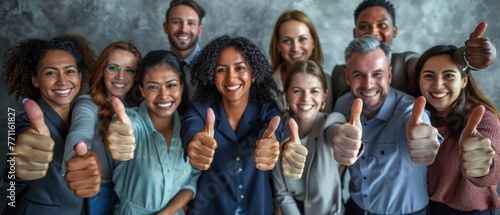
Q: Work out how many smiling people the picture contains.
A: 10